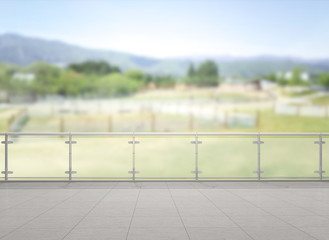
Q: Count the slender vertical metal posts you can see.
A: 6